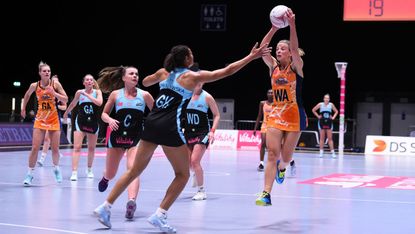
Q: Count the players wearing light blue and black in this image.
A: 5